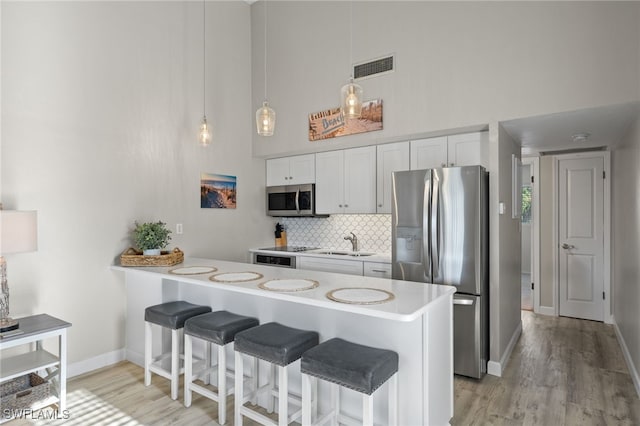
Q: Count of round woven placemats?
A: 4